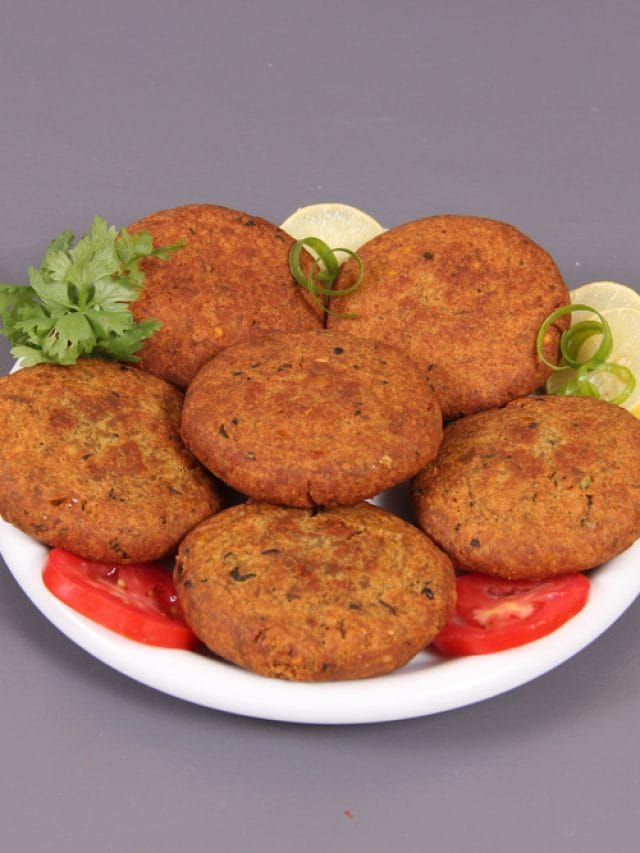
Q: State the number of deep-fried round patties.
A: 6